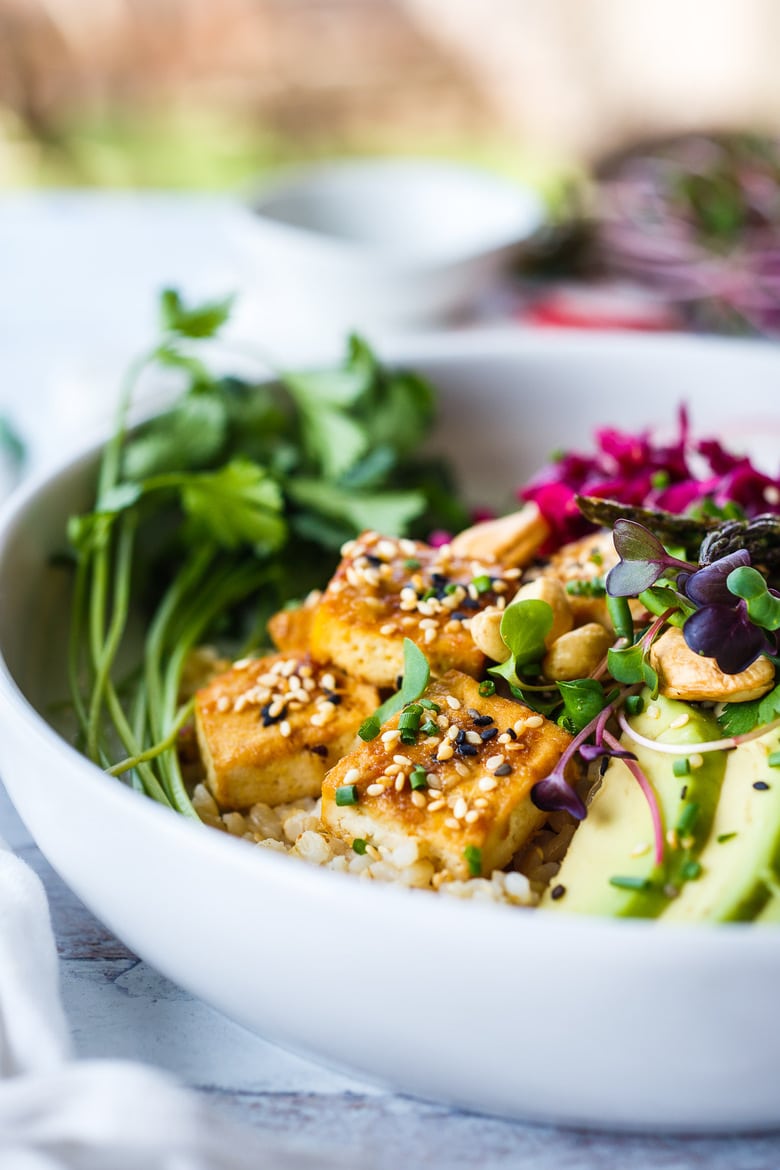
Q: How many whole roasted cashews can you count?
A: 5